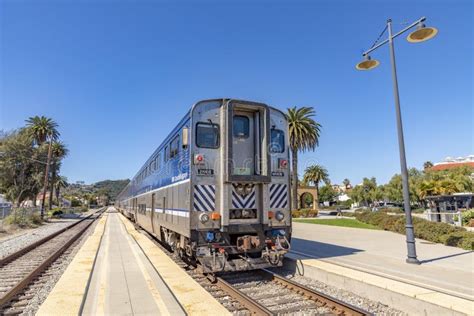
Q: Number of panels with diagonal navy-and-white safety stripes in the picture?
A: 3